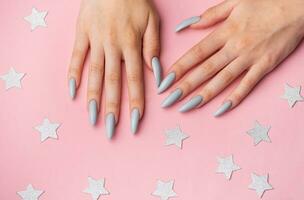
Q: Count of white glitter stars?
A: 11